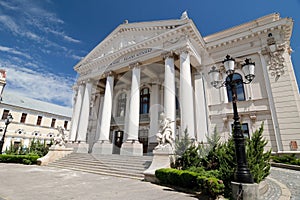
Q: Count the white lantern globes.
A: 3